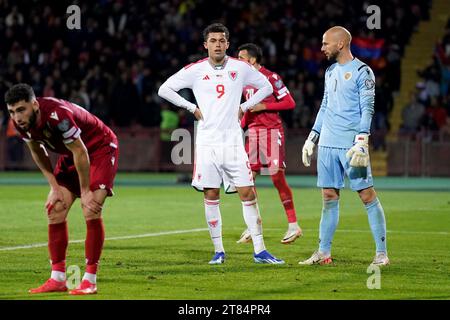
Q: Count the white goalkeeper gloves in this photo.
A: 2